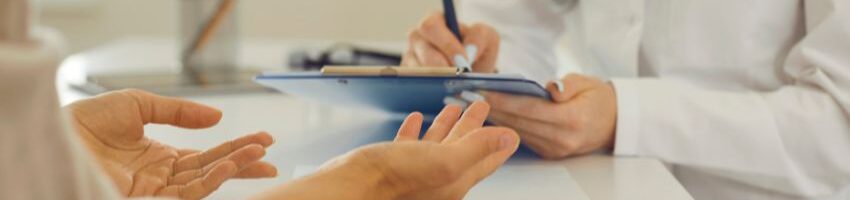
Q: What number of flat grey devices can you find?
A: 1